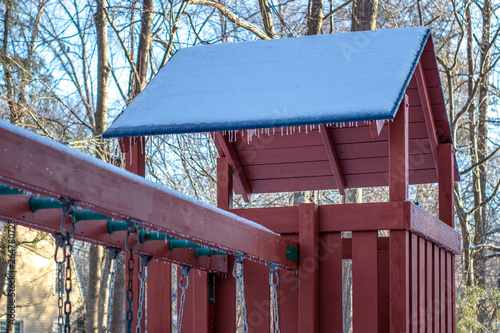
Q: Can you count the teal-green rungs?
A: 7